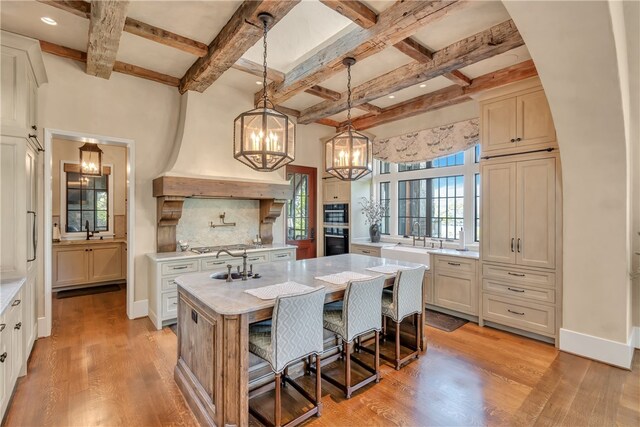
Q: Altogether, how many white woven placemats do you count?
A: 3